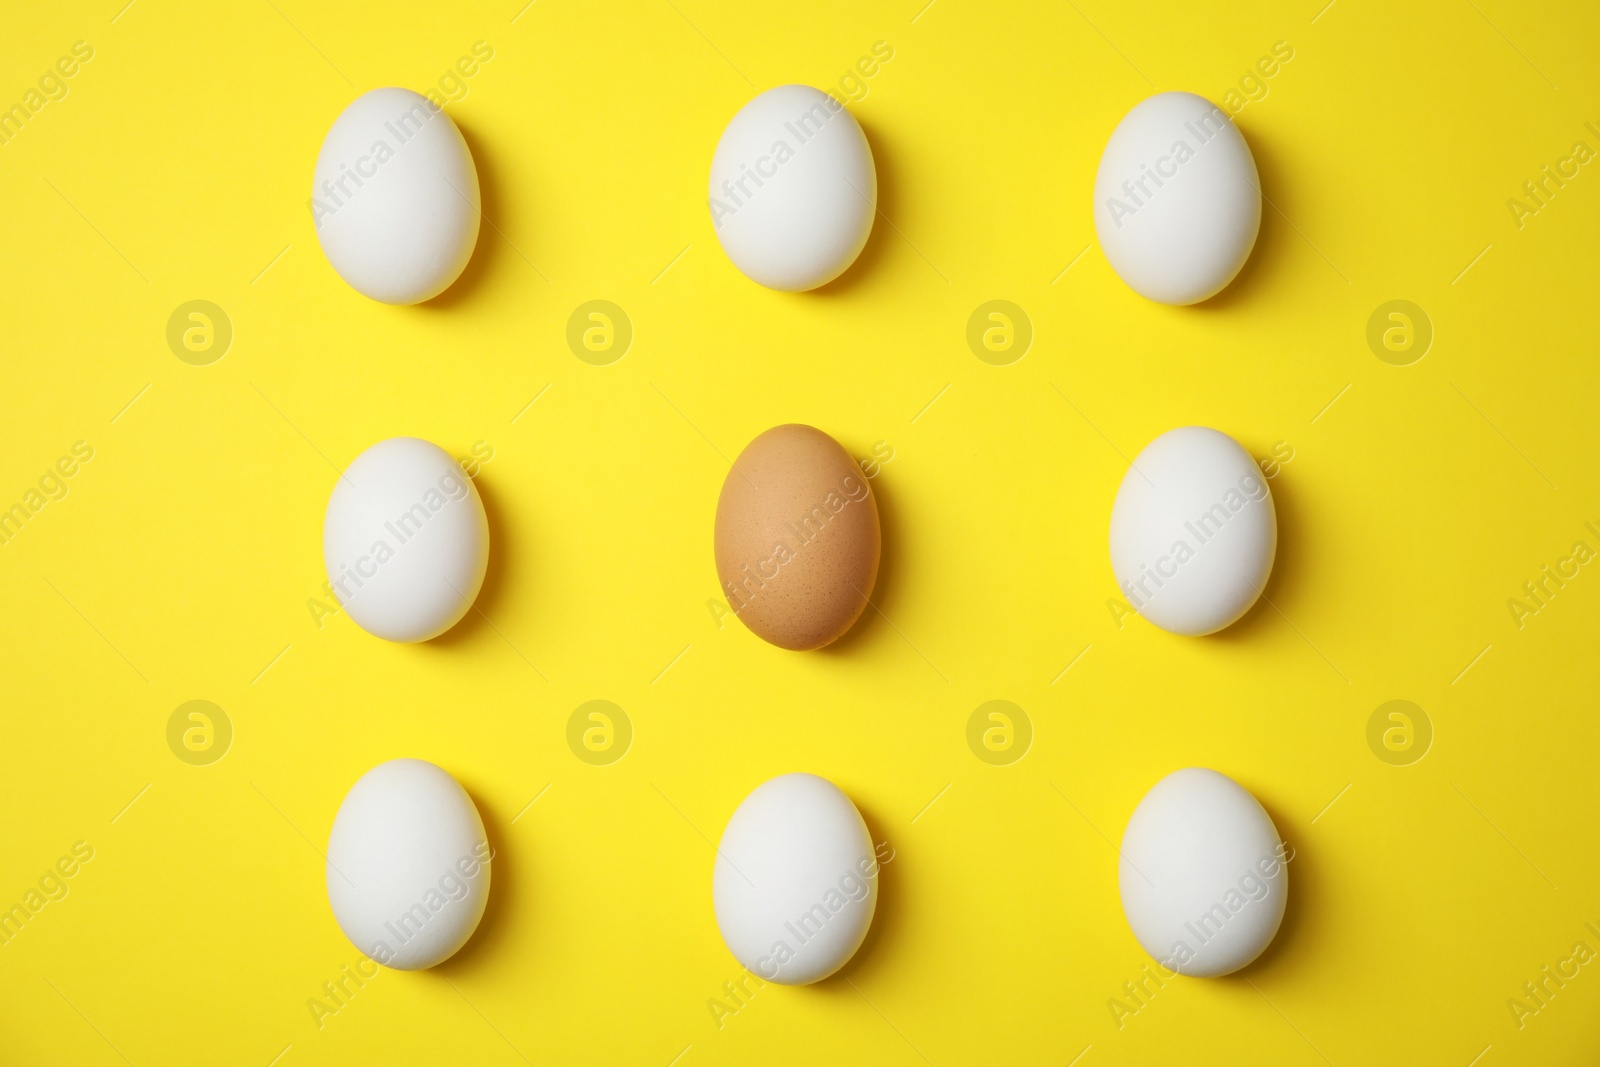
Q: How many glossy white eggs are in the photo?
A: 8